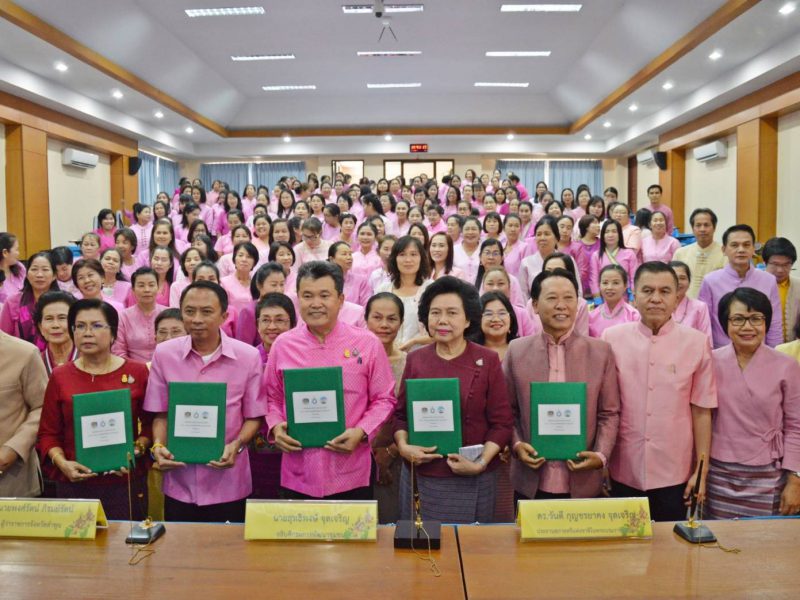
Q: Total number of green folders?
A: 5